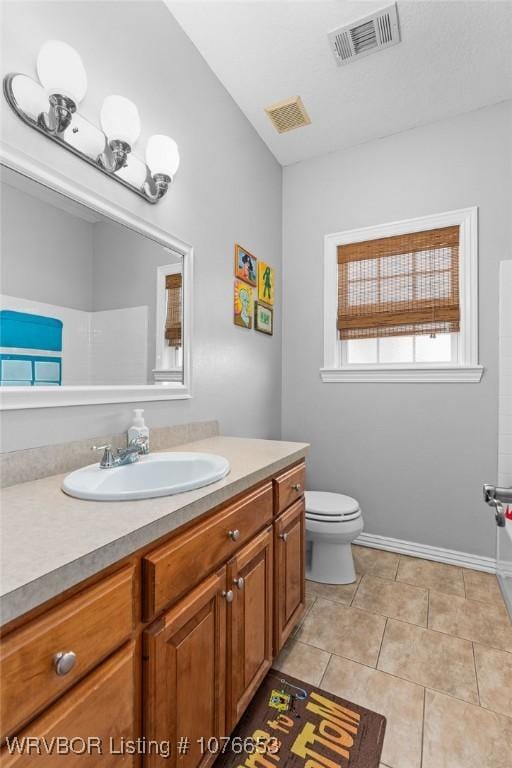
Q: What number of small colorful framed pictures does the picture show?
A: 4